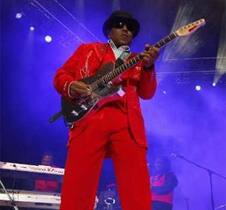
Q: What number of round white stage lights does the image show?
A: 5